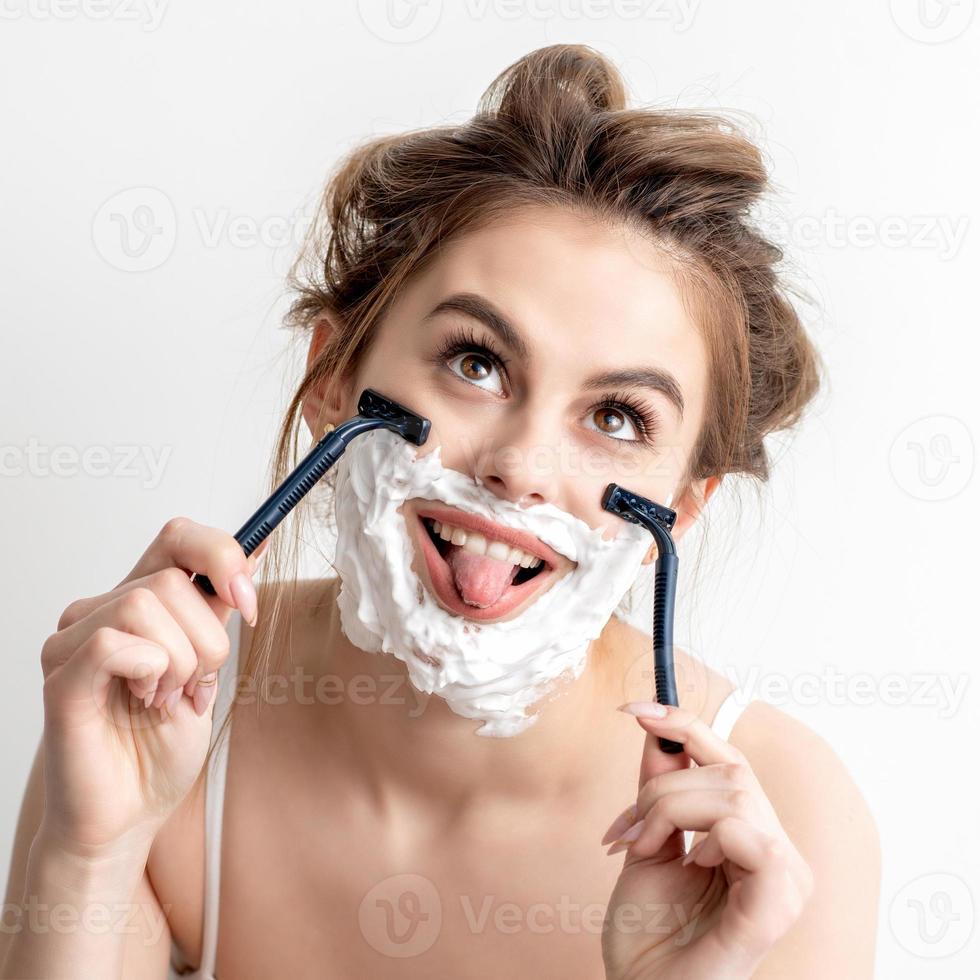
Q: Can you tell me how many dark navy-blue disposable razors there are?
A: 2